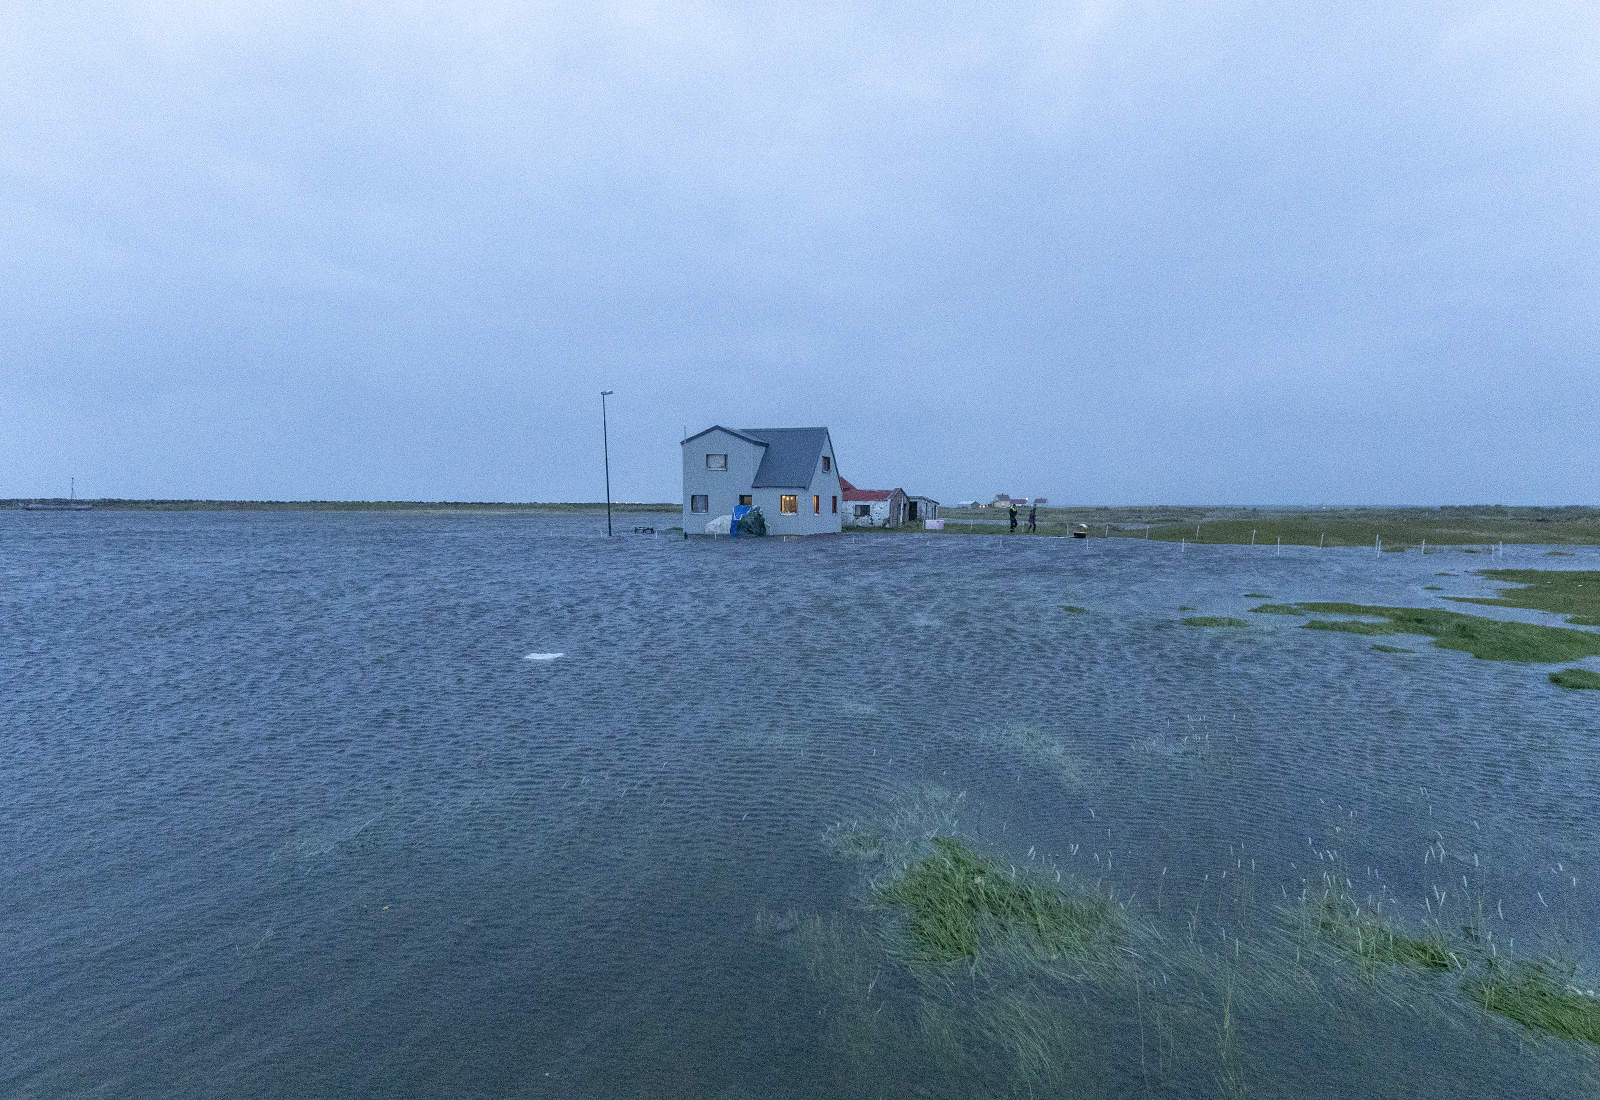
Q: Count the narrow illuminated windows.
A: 1